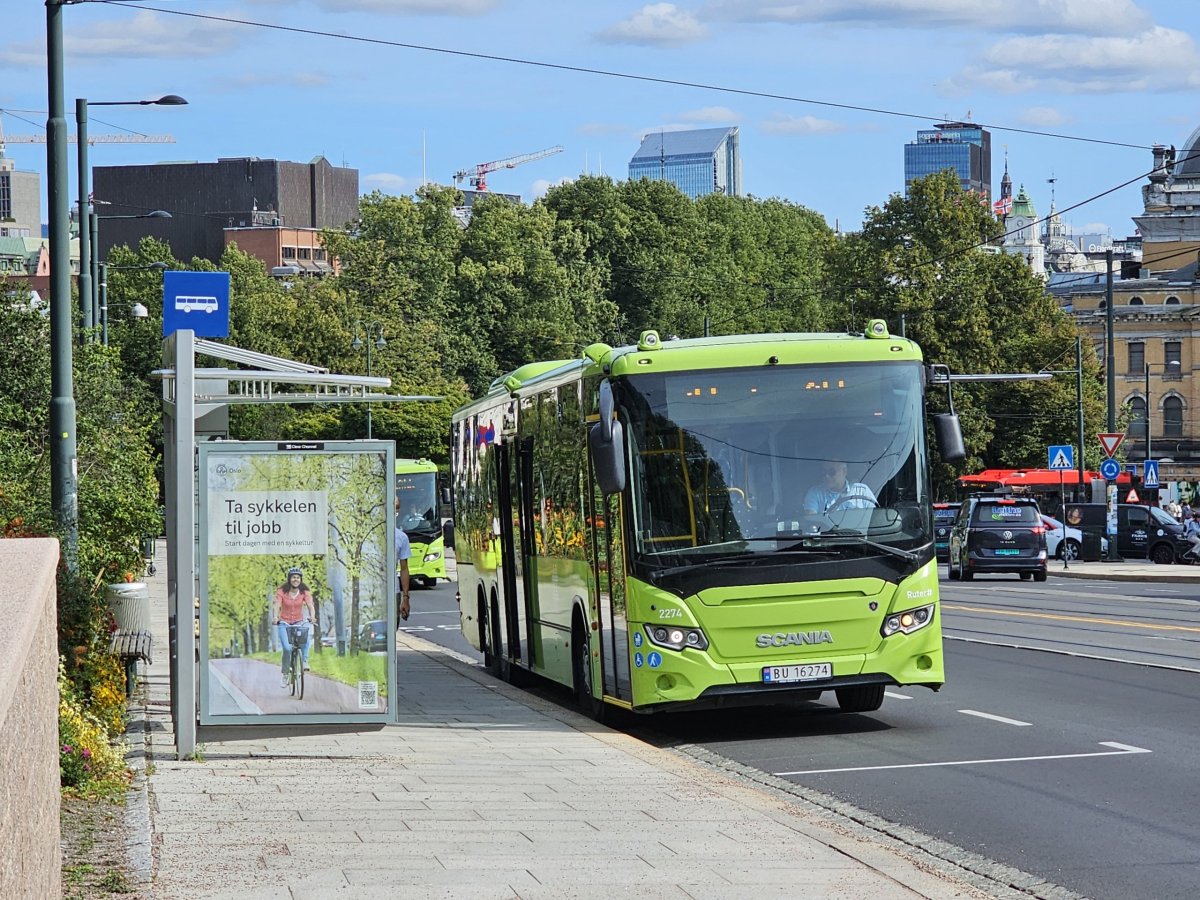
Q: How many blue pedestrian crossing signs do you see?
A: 2